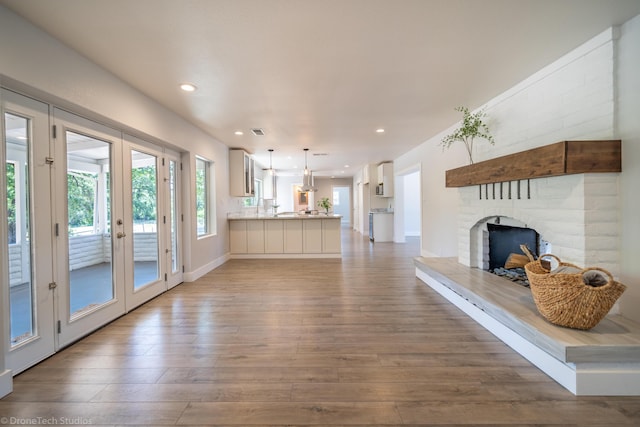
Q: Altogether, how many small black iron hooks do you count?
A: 7